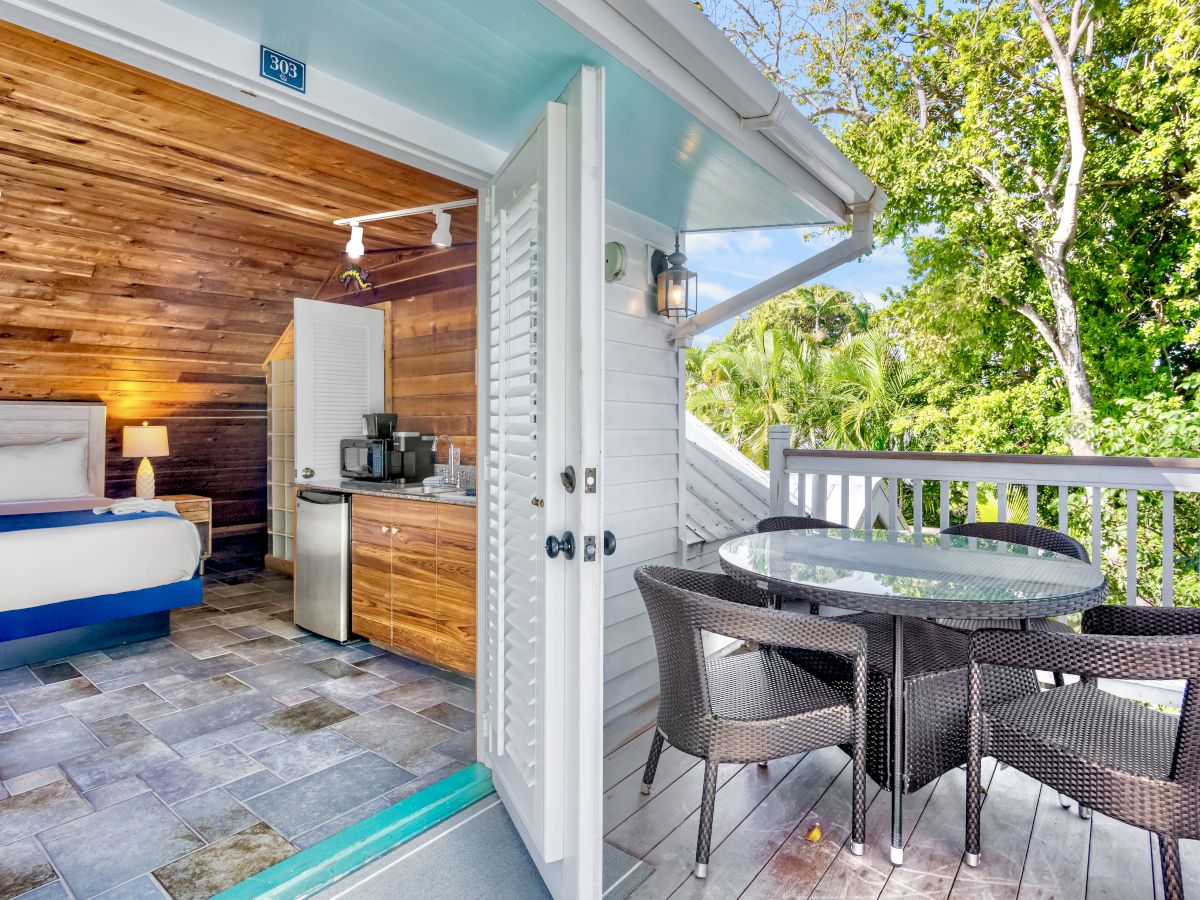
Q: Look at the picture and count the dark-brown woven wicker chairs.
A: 4